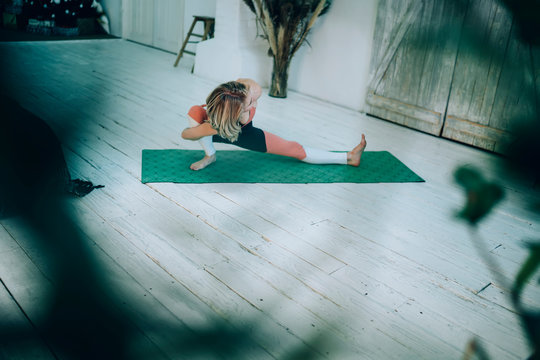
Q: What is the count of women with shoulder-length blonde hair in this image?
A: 1